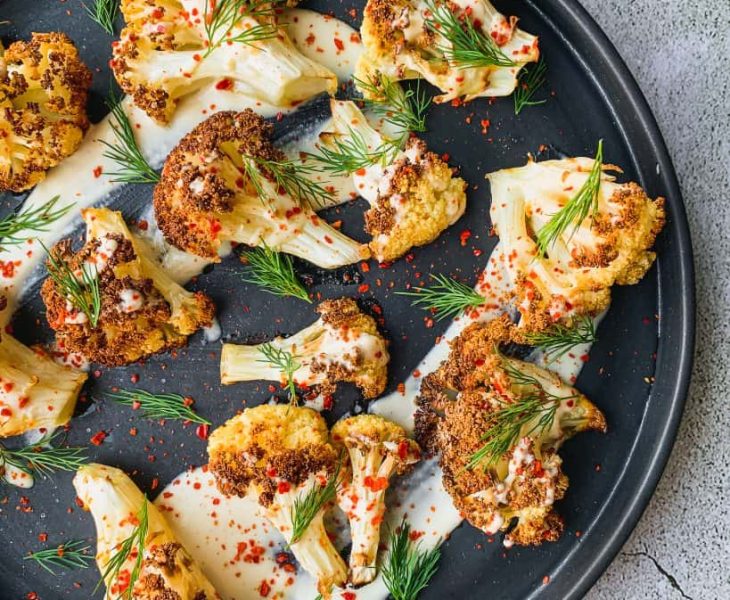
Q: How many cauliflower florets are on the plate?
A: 13